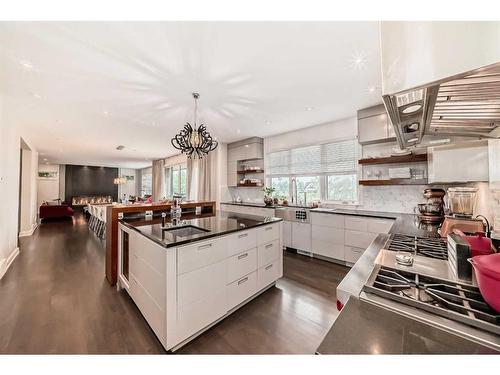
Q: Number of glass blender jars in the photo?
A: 1